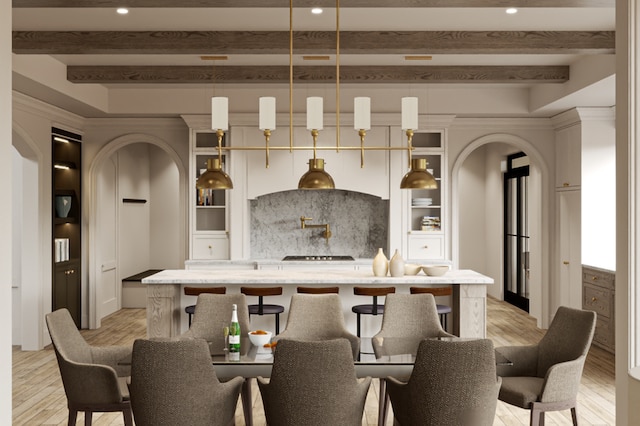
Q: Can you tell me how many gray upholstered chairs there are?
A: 8